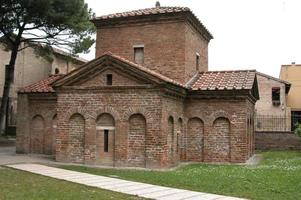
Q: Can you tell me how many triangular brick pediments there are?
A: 1